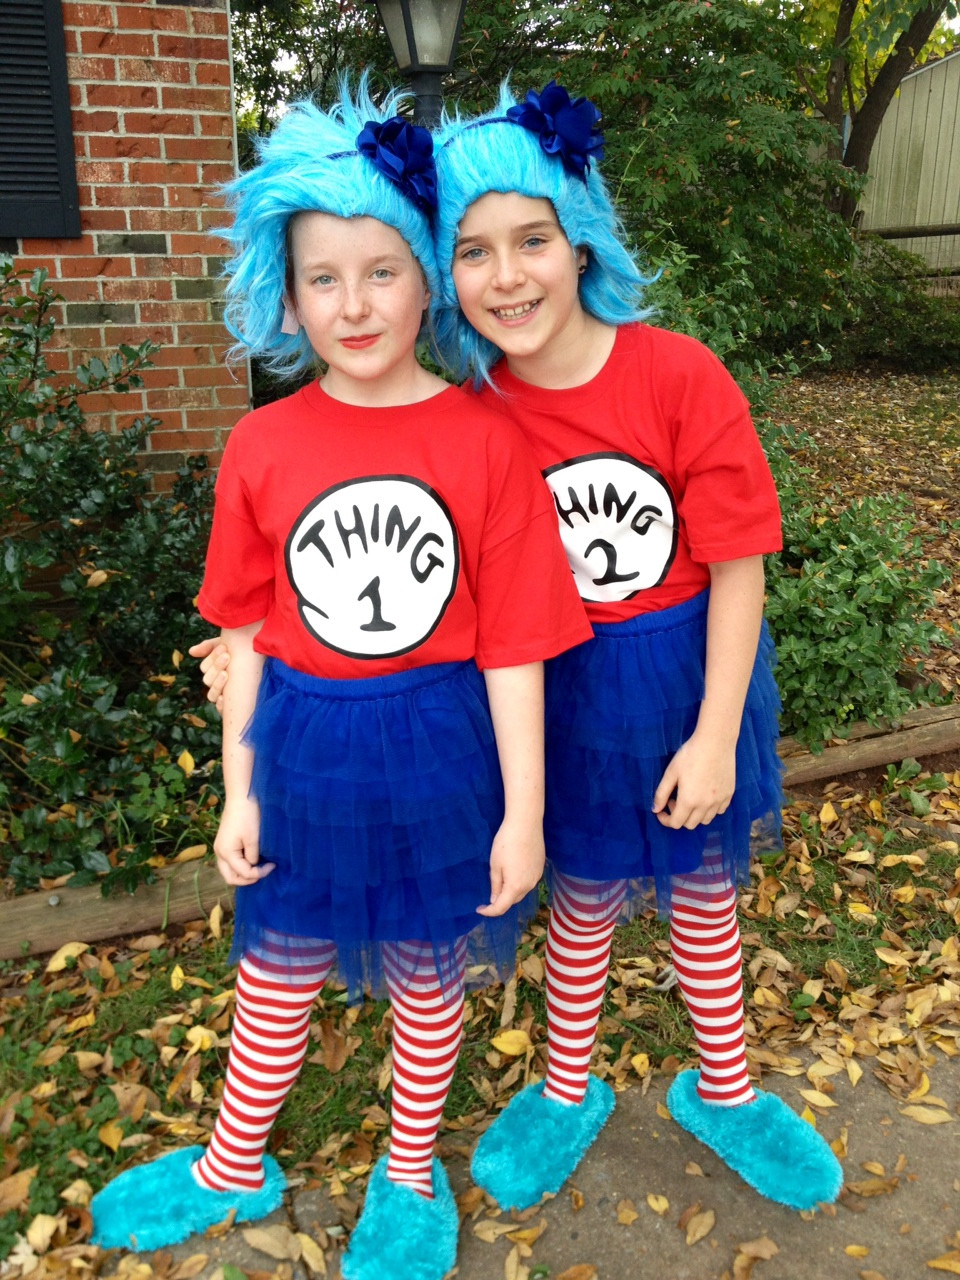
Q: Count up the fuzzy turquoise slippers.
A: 4